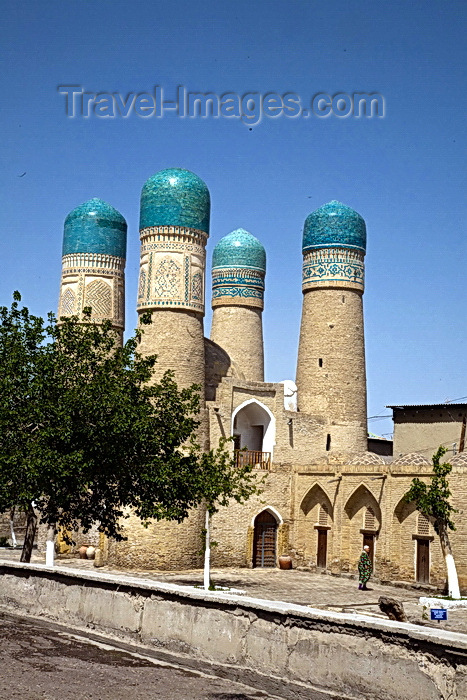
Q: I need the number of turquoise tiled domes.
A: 4